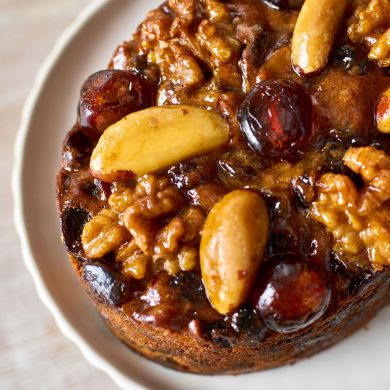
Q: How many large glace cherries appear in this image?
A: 3